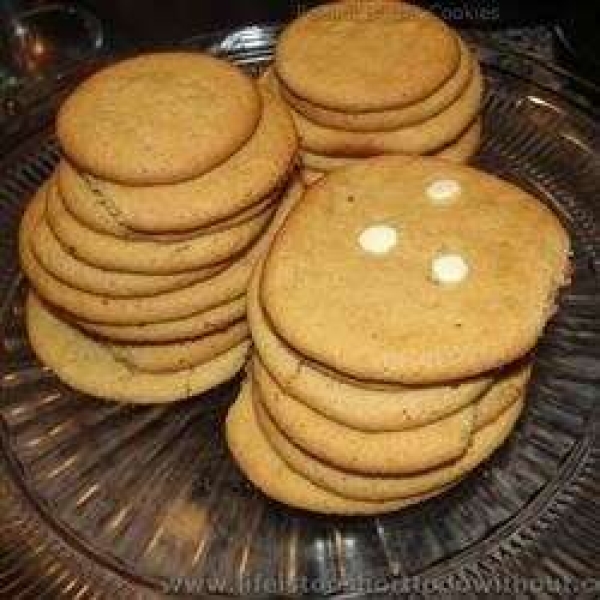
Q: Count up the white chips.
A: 3